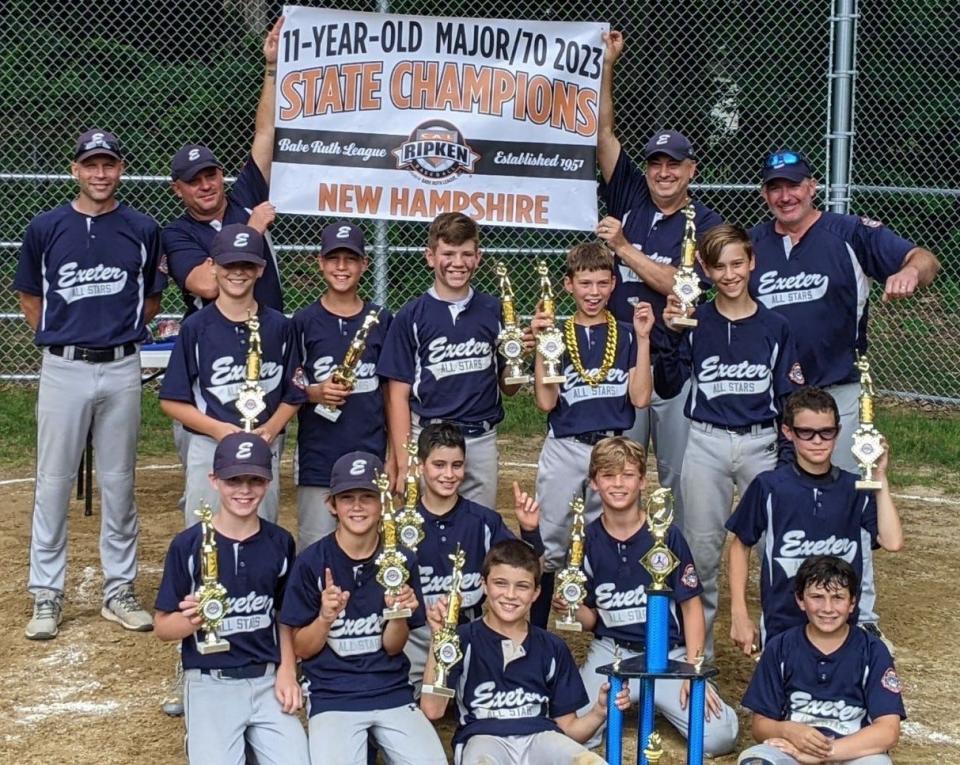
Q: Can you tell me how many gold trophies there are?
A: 11